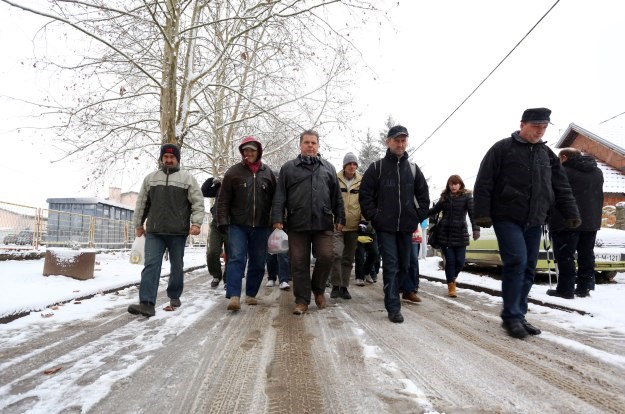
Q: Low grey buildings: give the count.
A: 1